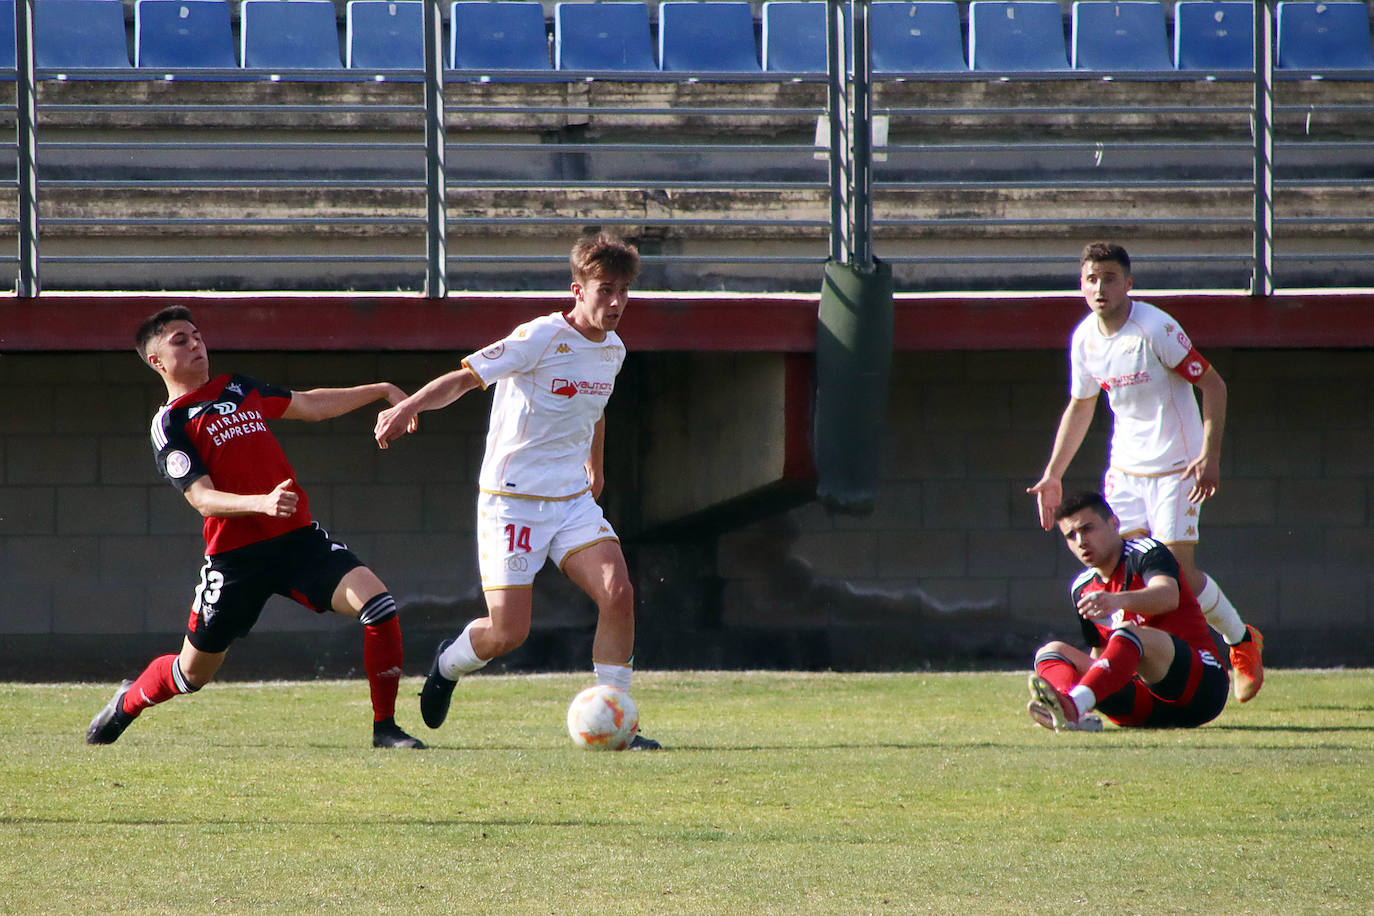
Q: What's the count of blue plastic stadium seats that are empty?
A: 14